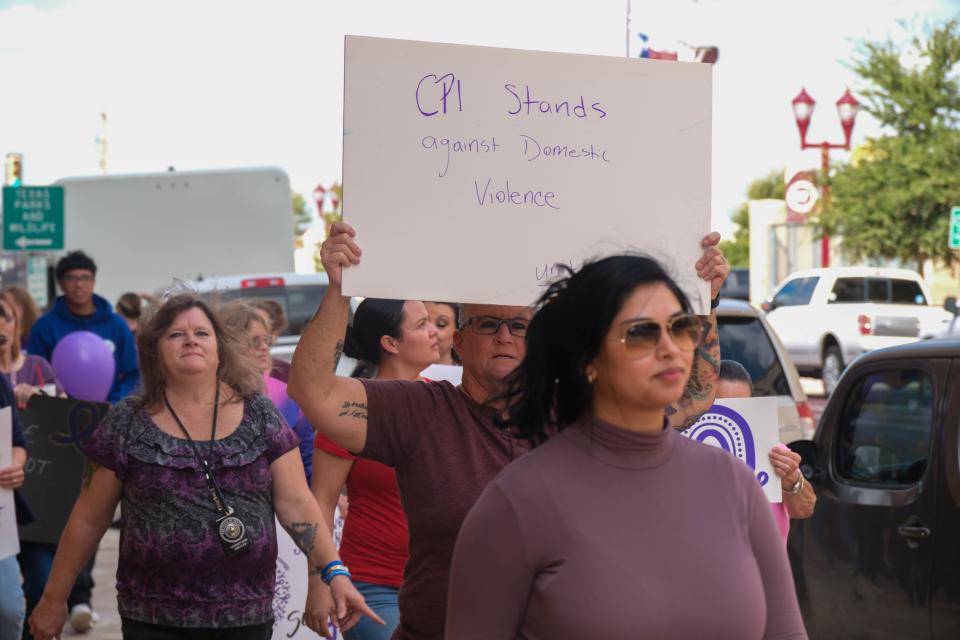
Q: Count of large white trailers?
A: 1